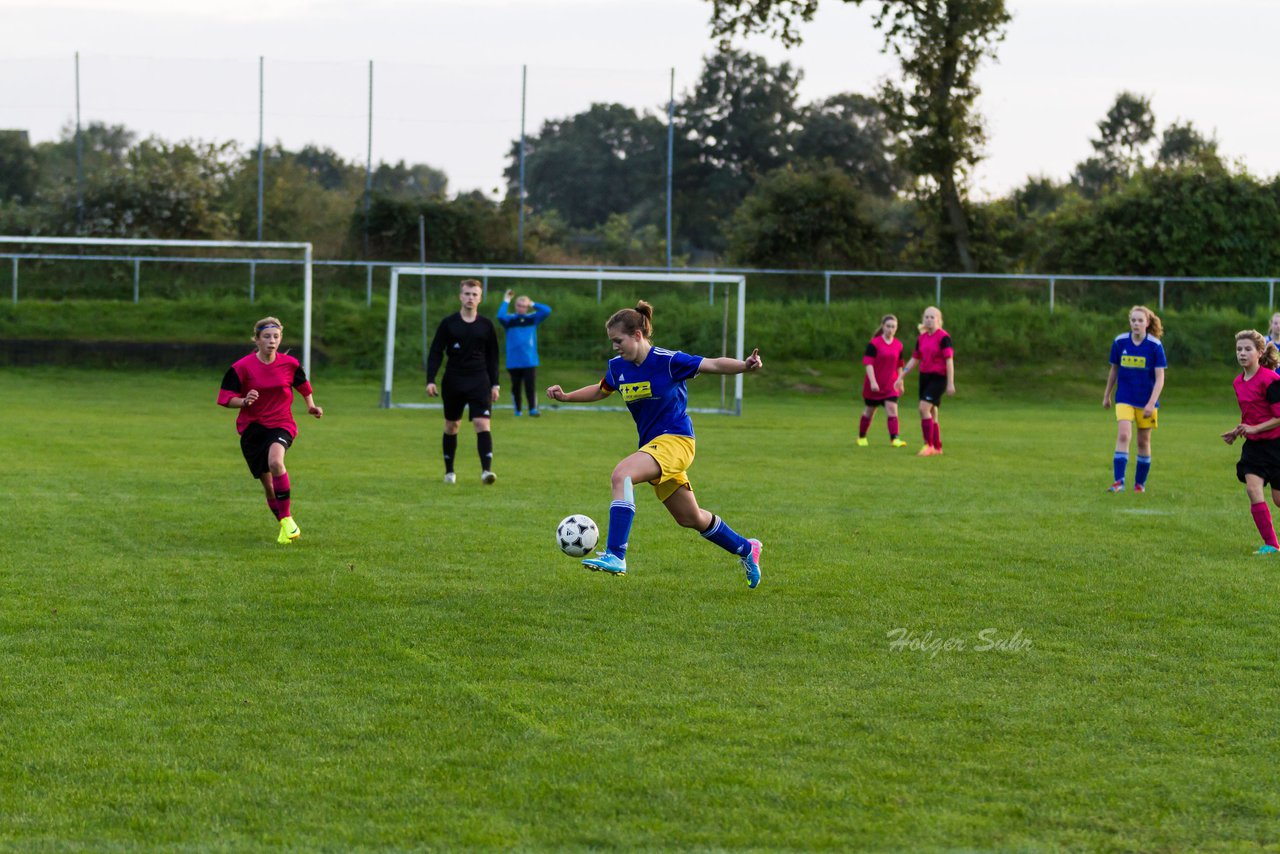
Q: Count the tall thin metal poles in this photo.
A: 5